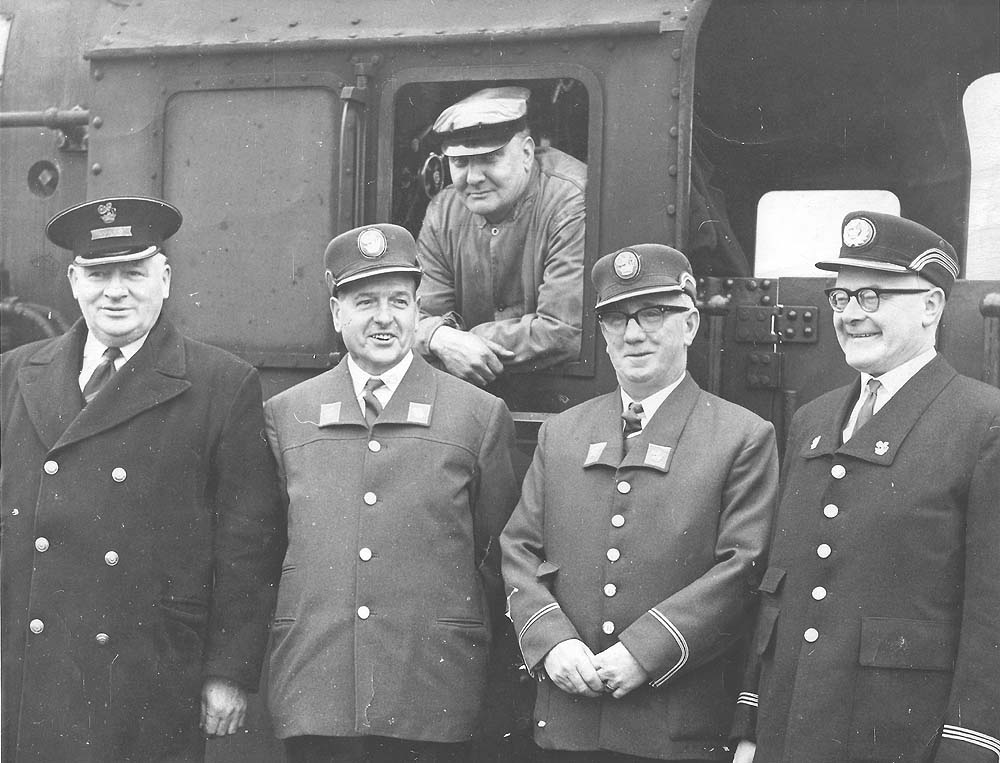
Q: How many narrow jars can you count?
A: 0